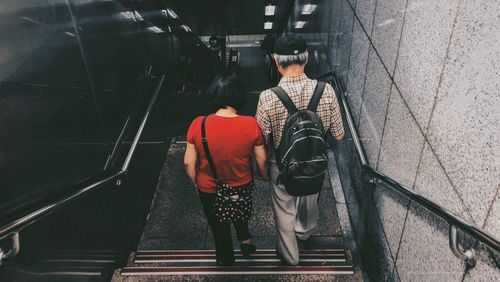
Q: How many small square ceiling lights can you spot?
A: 4